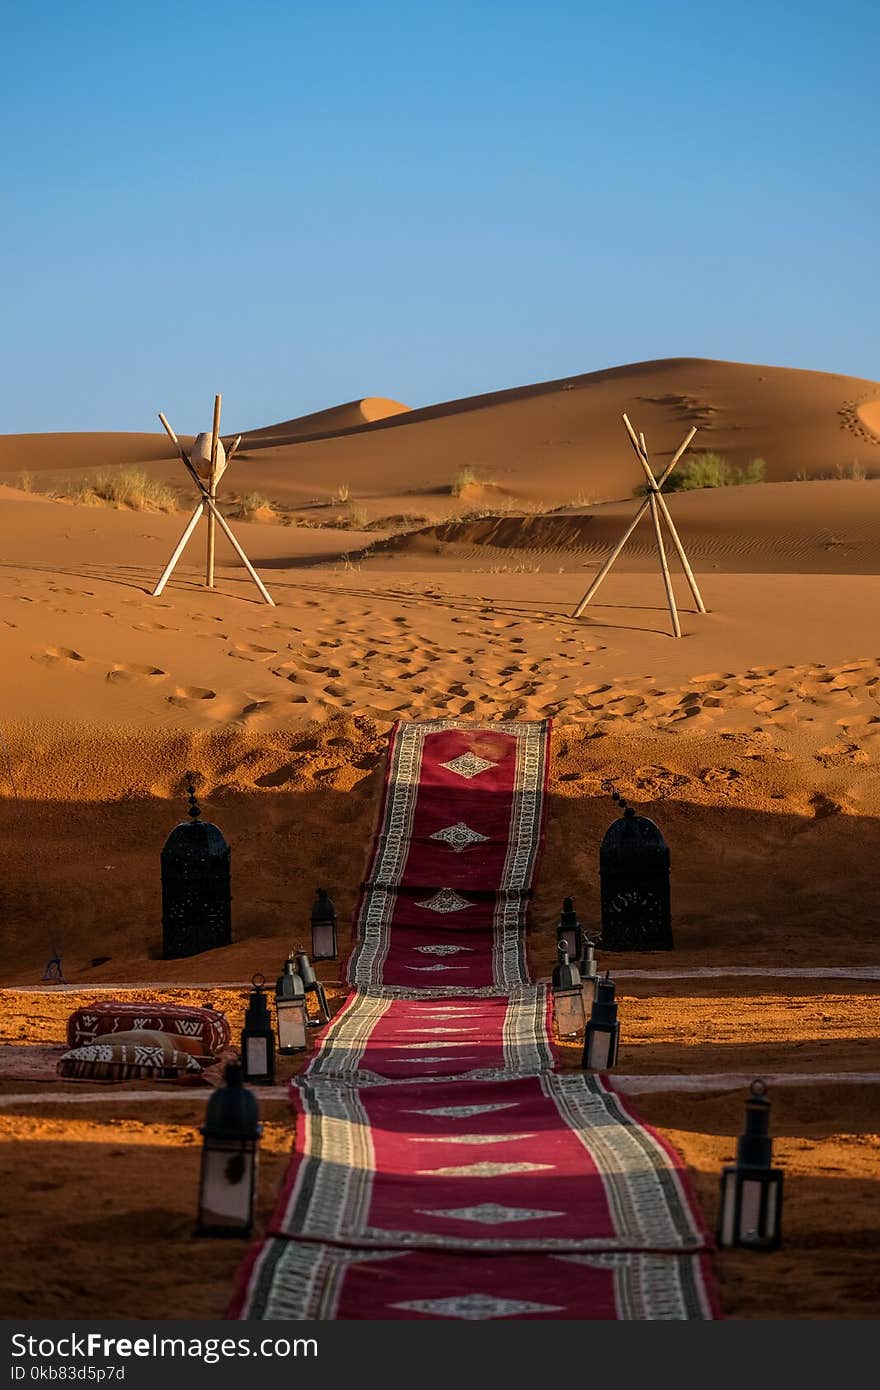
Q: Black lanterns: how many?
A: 12